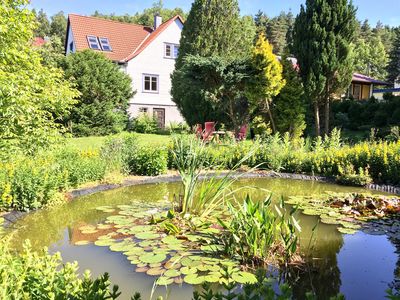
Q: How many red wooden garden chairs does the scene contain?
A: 3